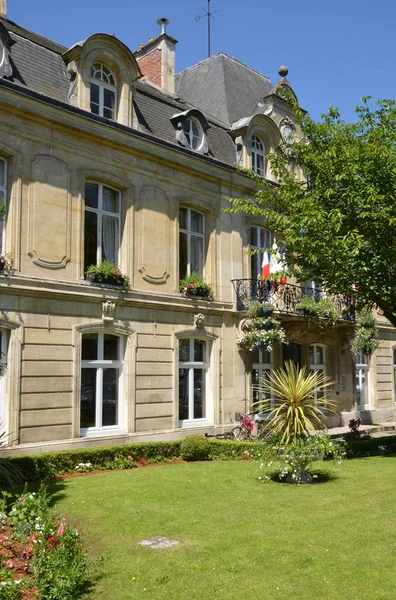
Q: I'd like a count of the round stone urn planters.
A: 1